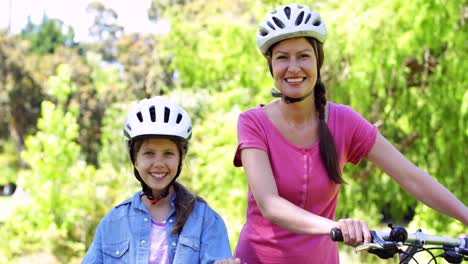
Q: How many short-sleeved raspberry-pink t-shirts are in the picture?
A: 1